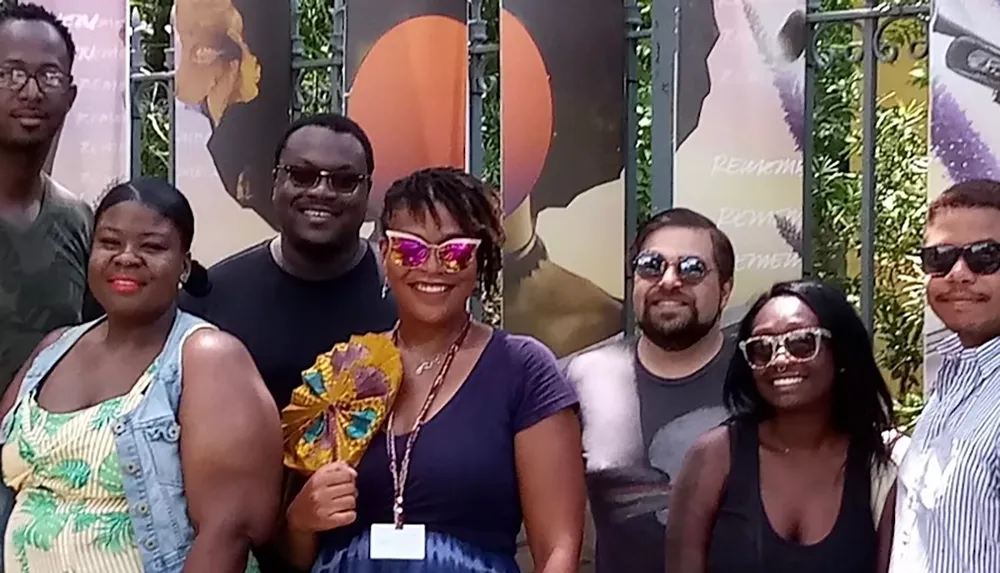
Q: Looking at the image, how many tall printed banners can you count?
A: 6